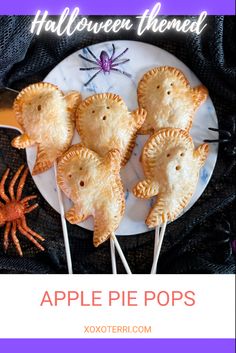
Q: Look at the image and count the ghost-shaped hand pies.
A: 5